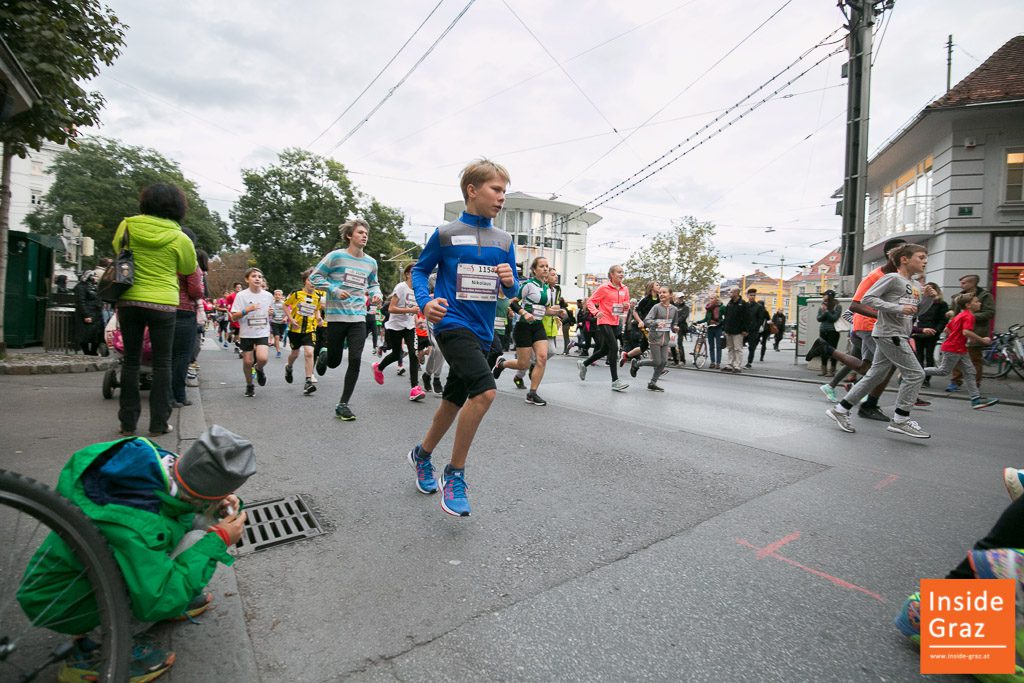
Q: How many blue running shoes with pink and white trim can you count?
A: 2